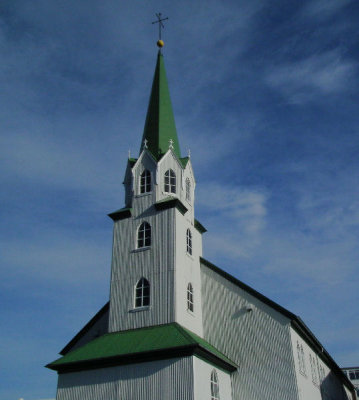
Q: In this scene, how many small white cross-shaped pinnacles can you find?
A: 4